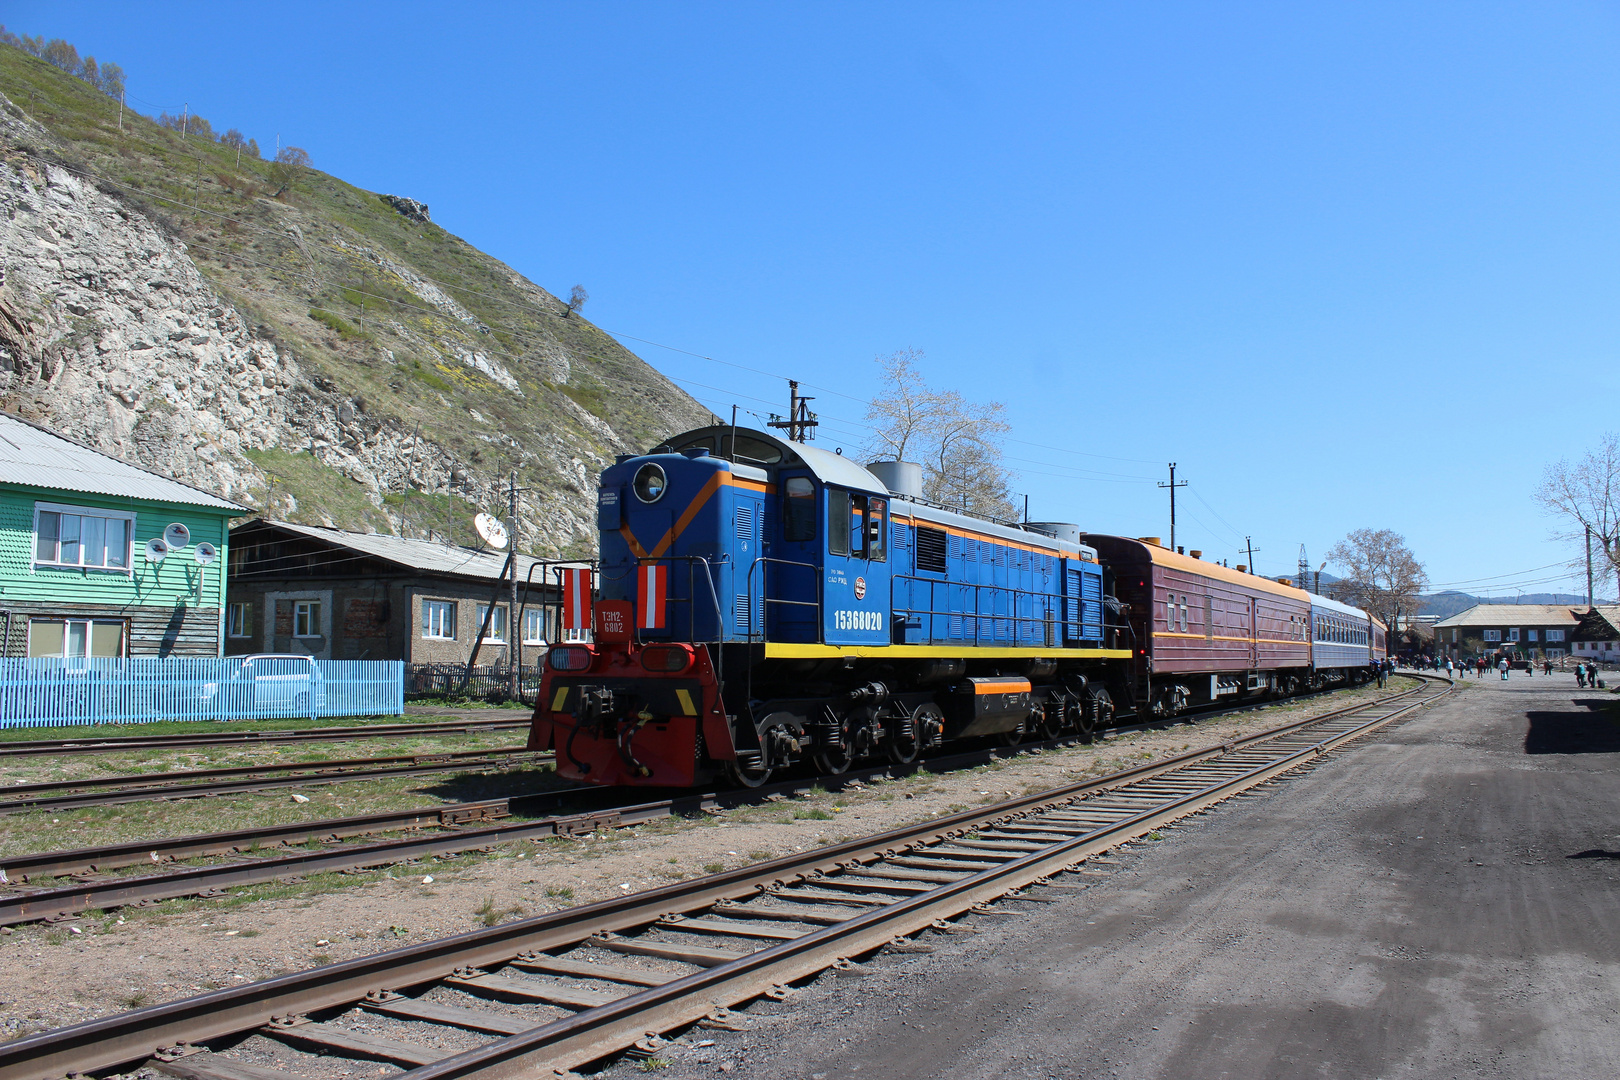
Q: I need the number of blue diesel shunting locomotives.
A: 1